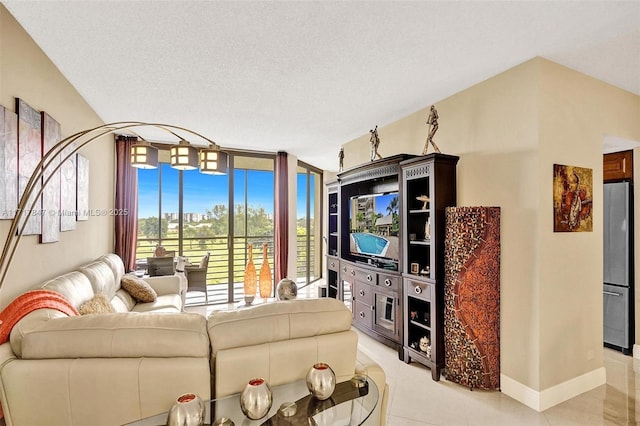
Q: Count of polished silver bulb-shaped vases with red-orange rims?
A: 3